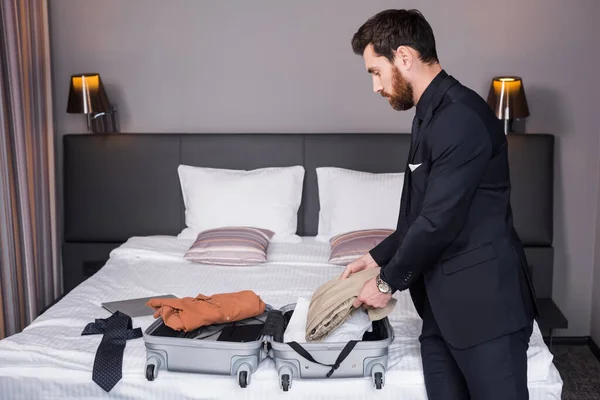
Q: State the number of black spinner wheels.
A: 4